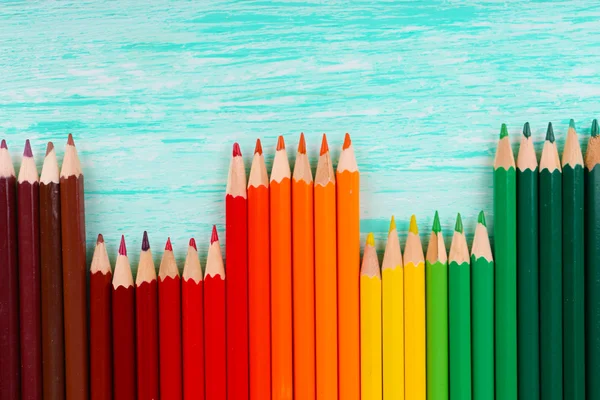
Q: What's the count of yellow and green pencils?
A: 11